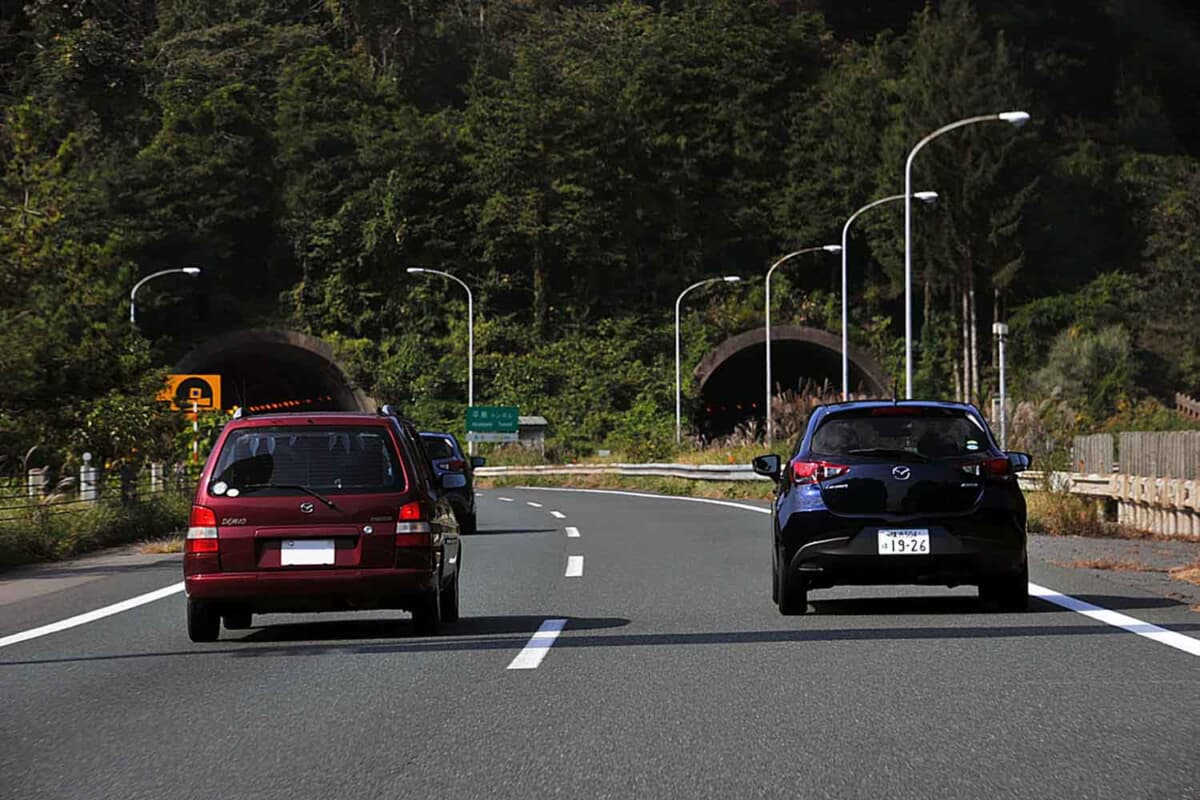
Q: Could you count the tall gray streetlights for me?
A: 6